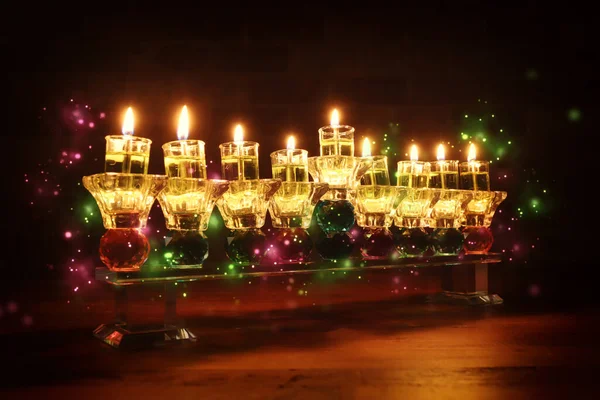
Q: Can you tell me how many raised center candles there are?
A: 1